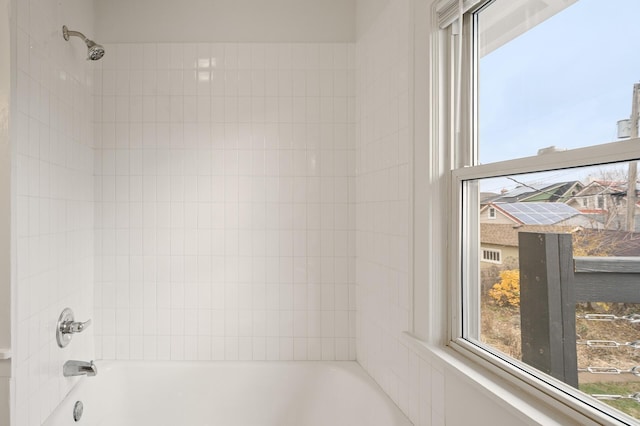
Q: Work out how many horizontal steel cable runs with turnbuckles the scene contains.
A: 4